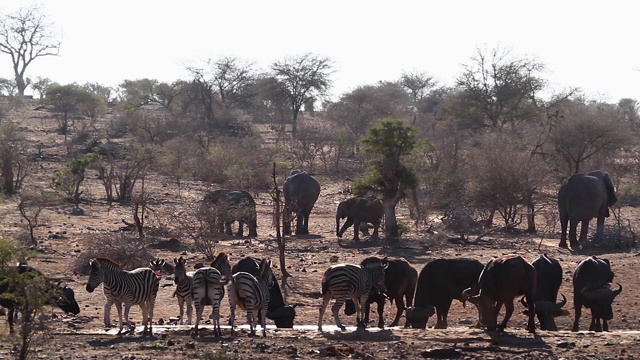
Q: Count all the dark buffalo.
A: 7